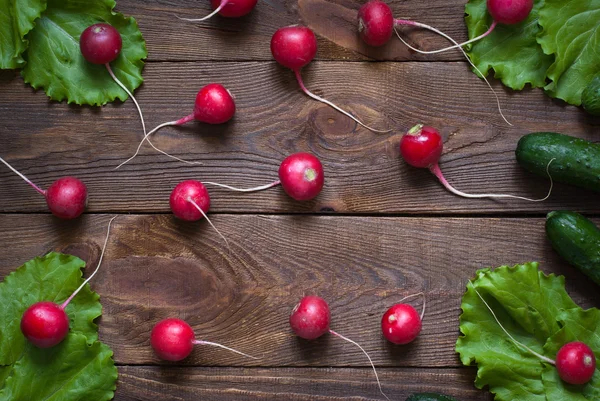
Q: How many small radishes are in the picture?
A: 15